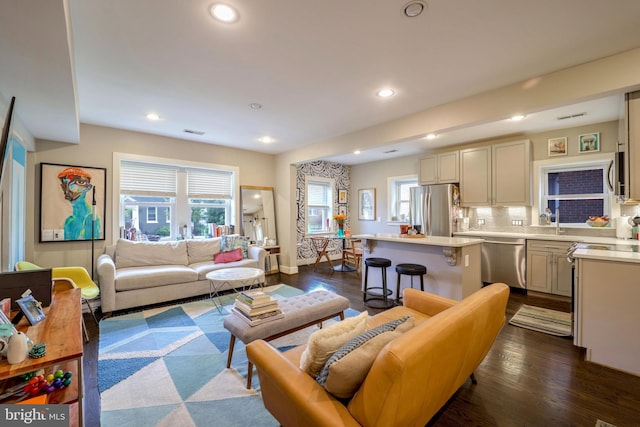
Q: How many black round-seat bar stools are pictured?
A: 2